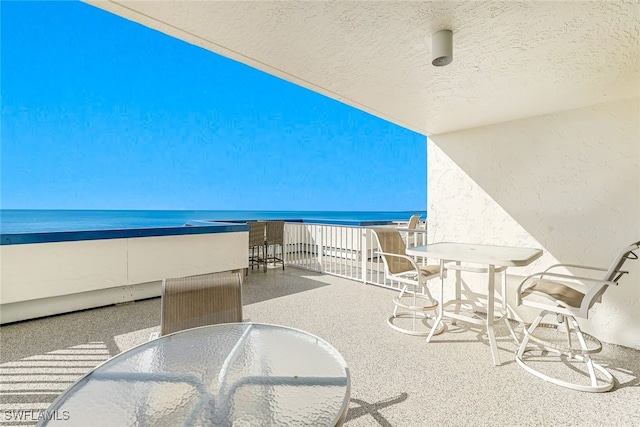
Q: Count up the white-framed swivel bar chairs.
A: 2